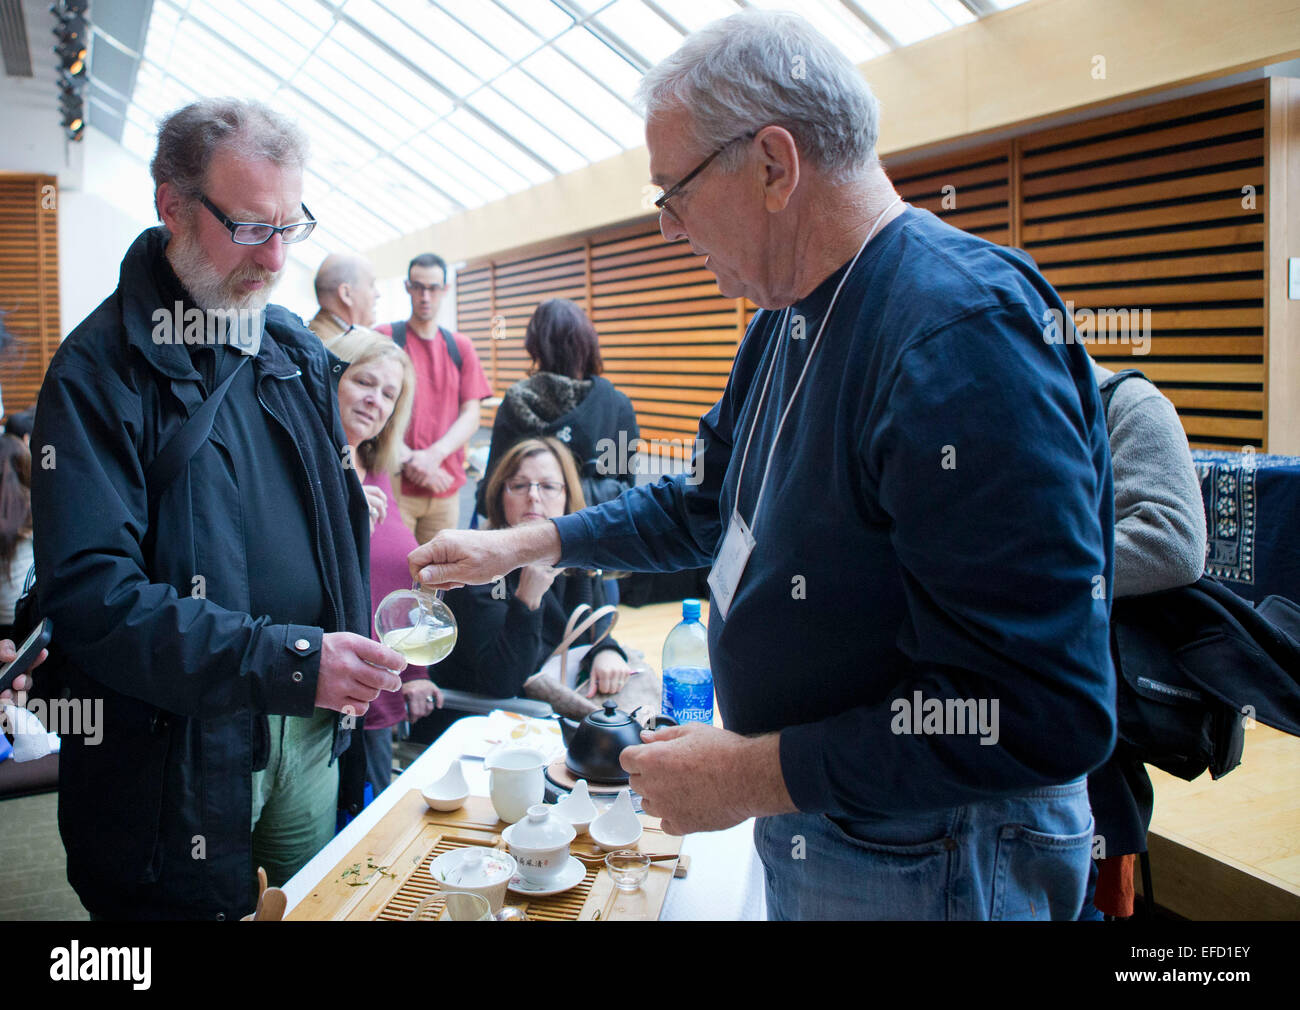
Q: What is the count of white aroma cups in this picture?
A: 3